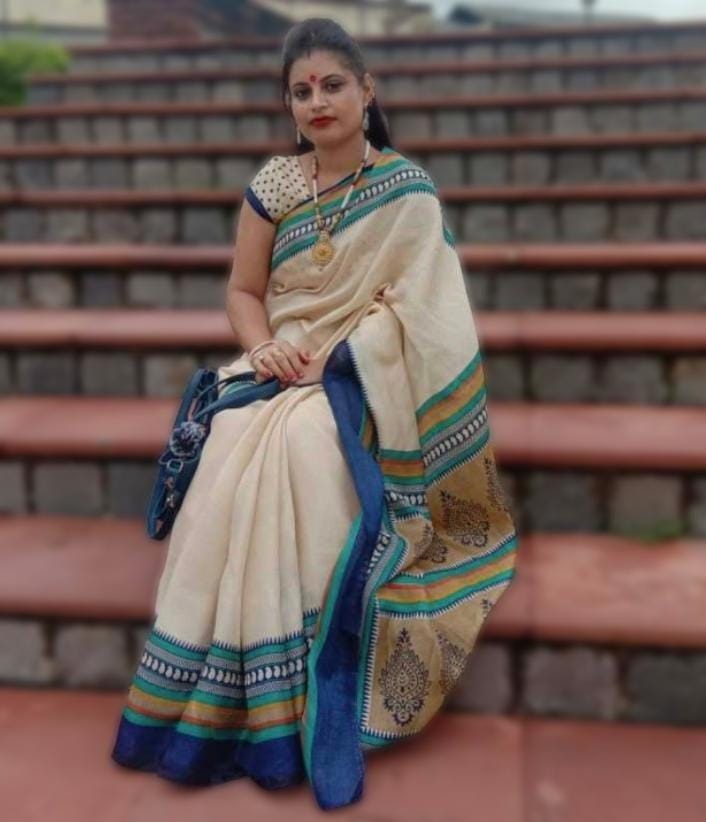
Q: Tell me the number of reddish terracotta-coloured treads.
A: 10